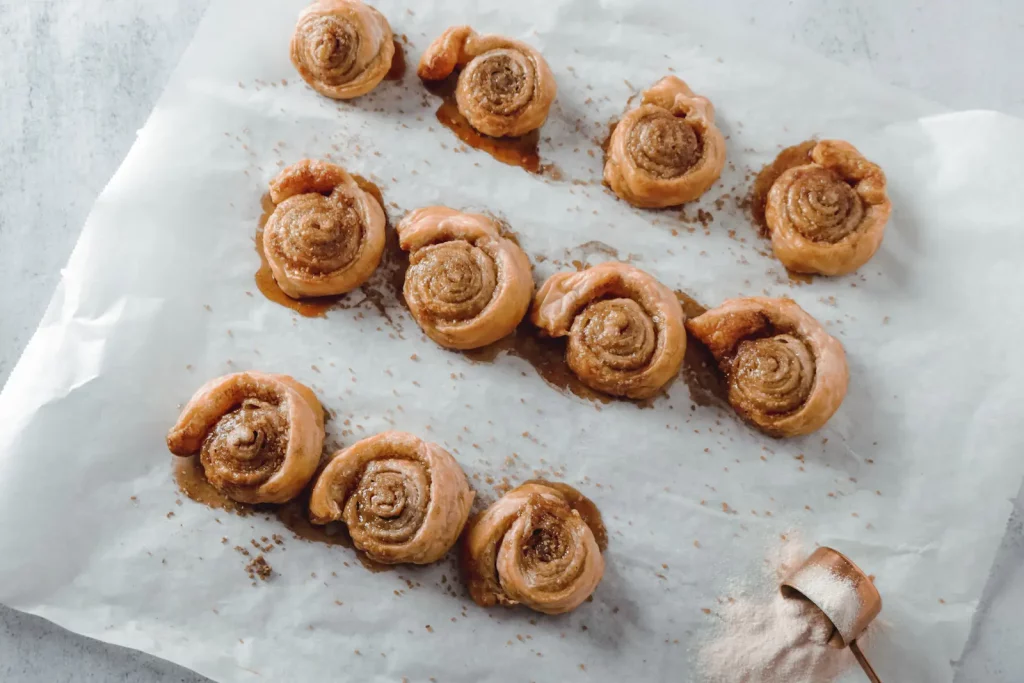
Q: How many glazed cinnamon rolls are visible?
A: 11